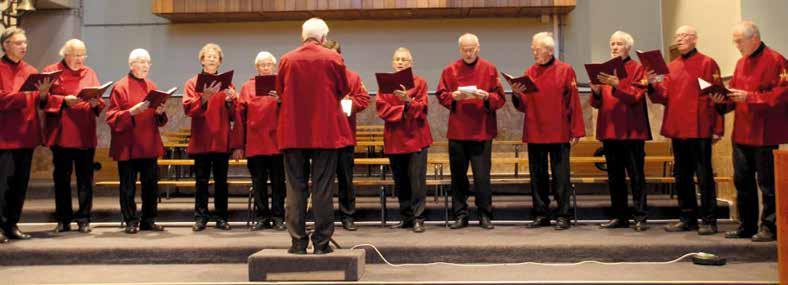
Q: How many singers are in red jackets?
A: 12